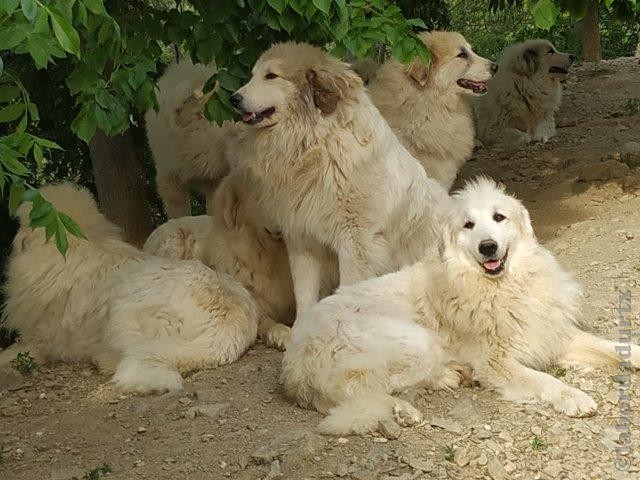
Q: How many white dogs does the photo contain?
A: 7